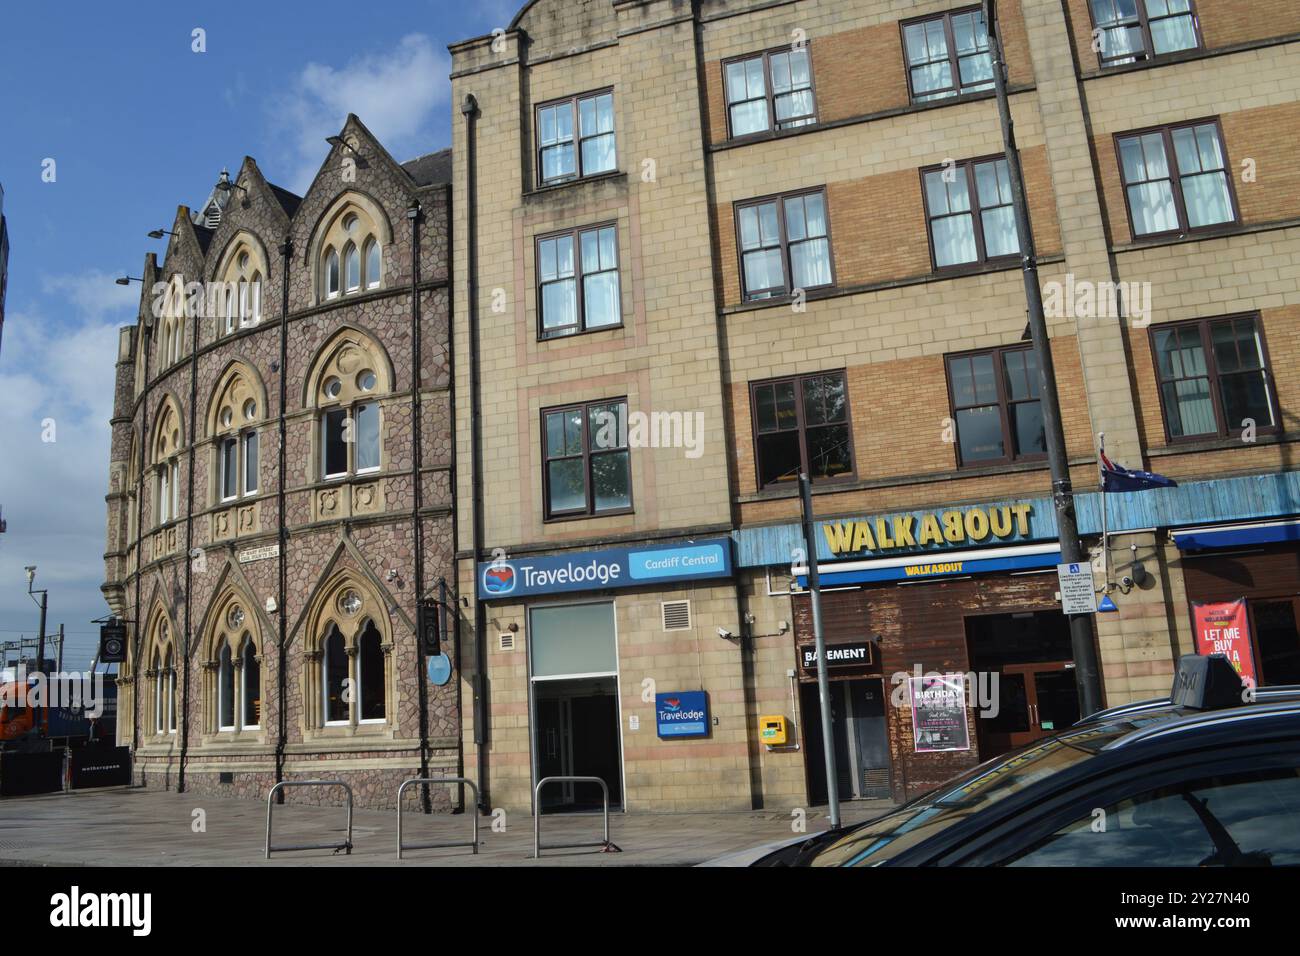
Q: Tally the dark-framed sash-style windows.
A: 12